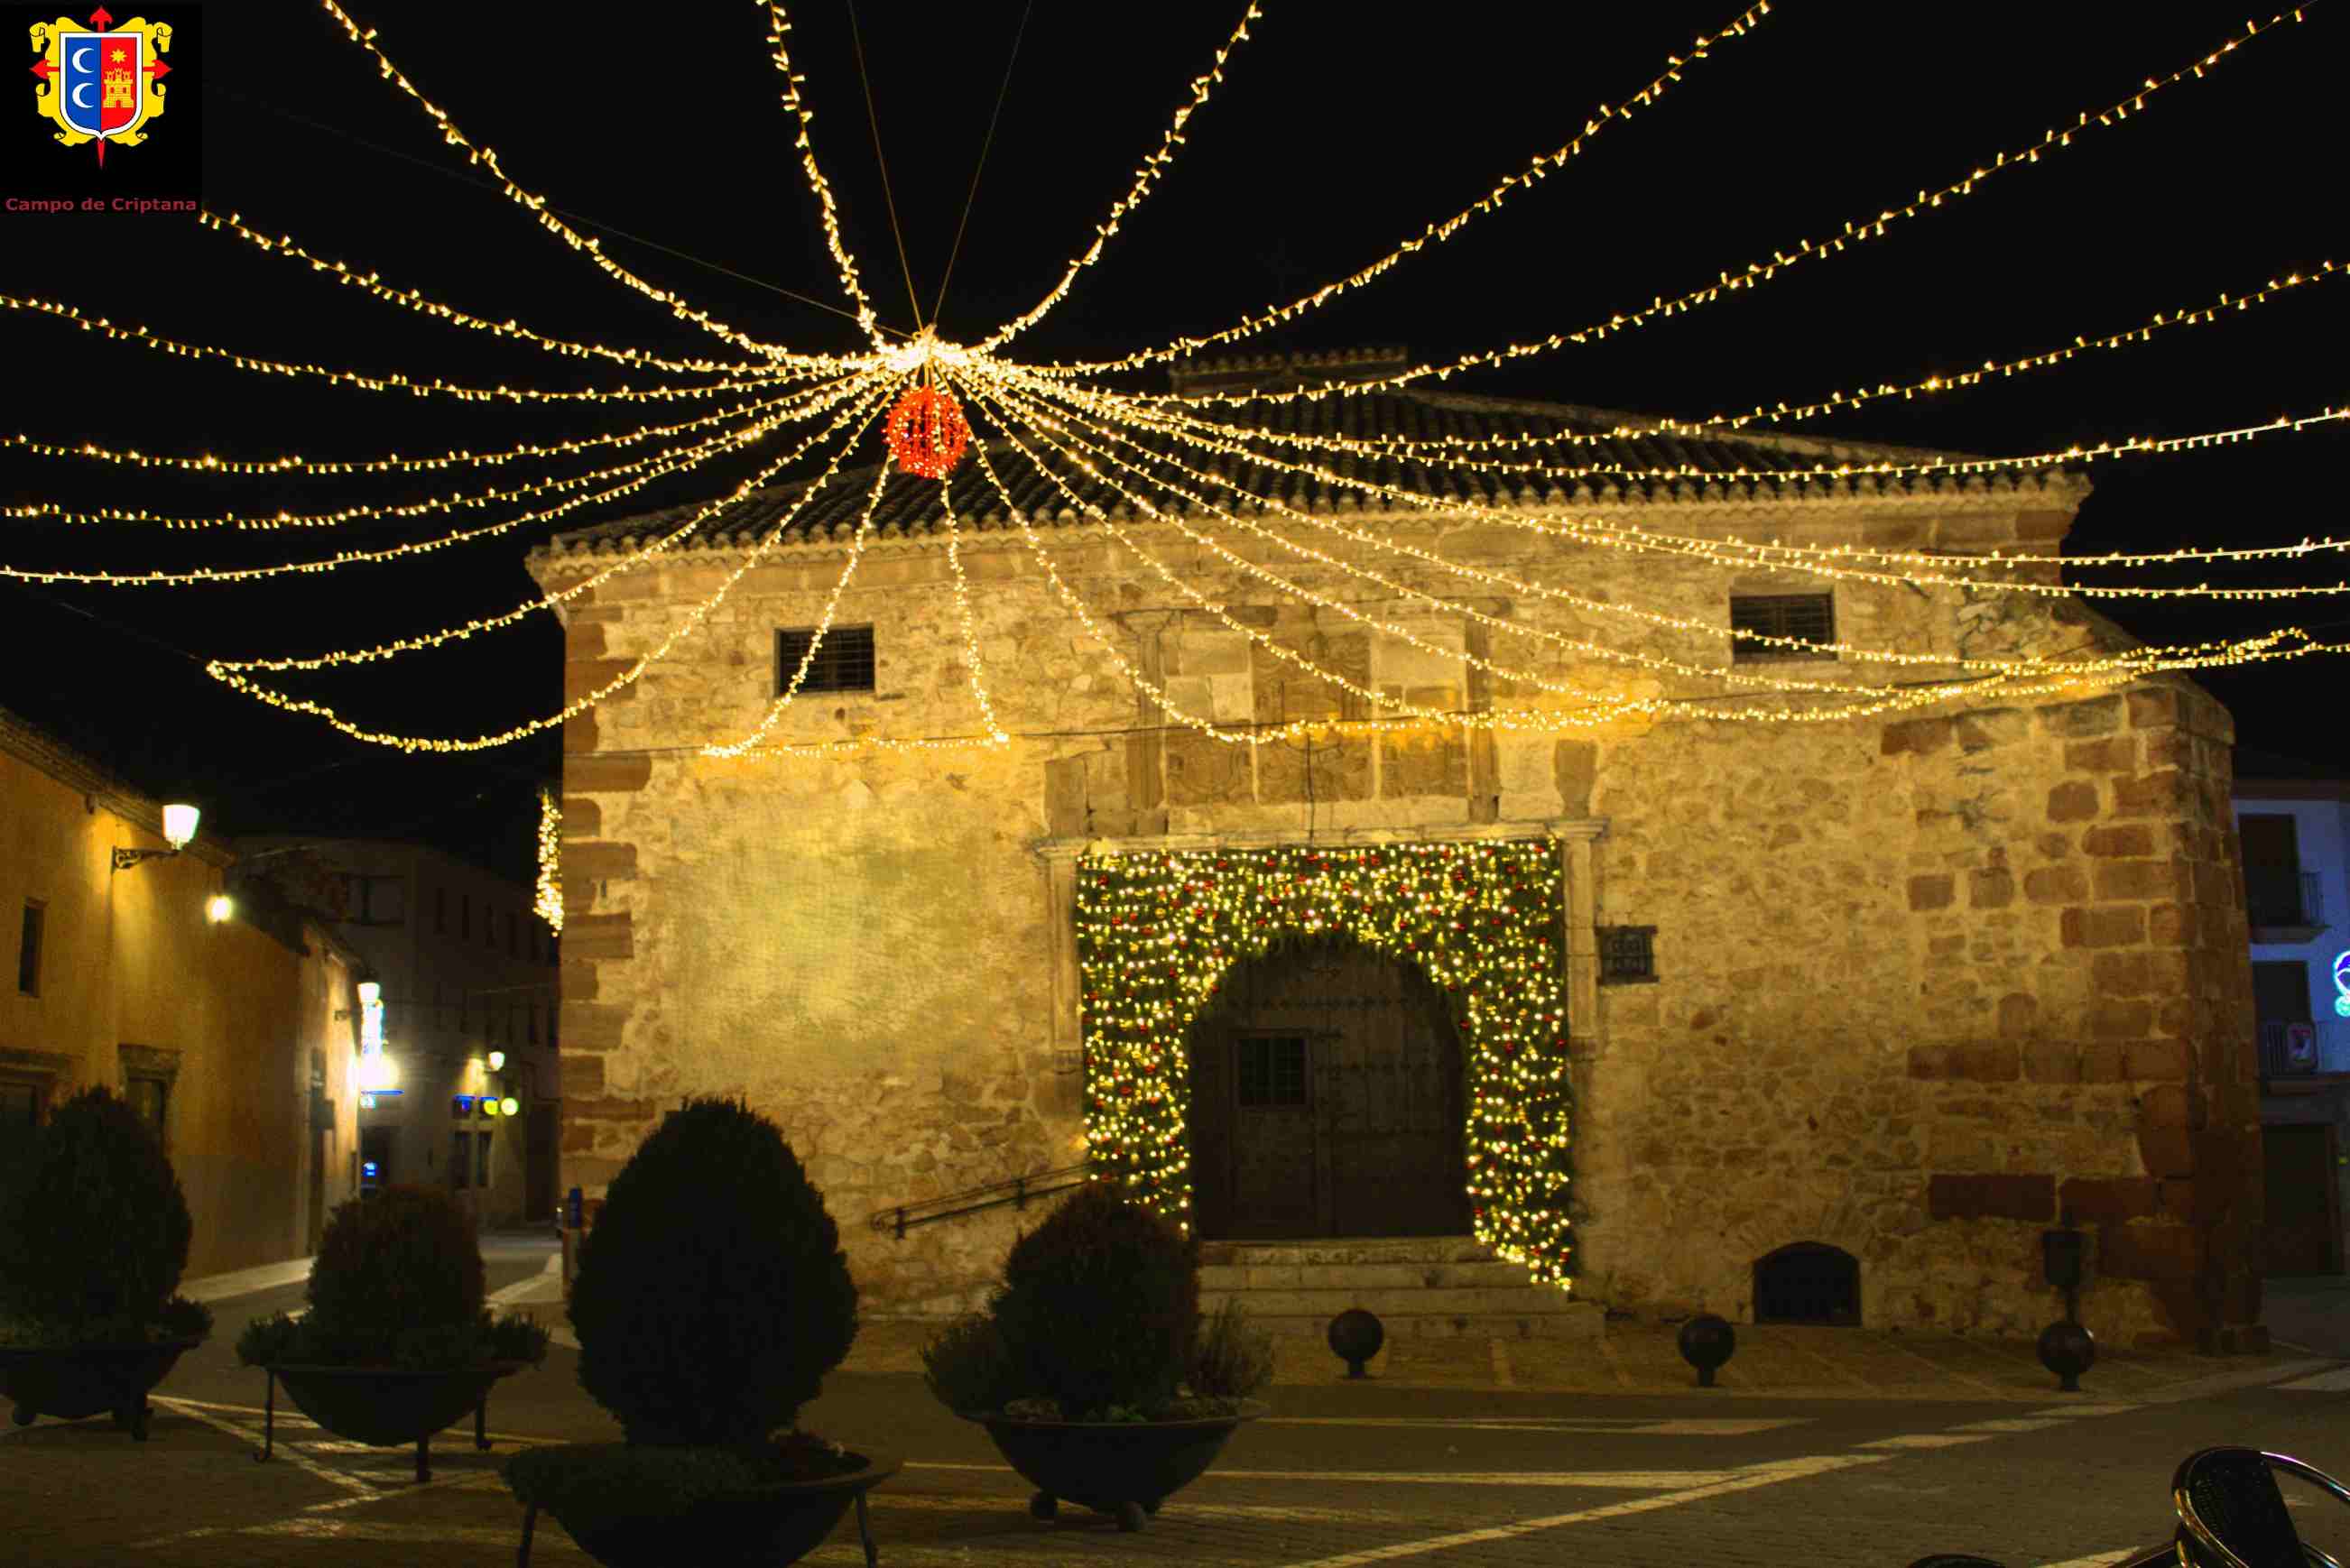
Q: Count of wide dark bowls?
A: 4